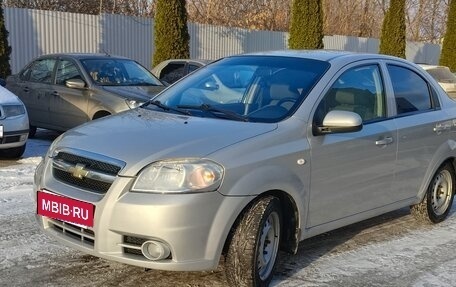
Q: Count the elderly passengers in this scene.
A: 0